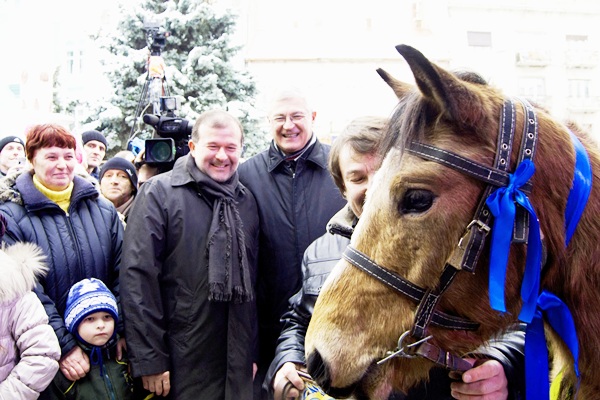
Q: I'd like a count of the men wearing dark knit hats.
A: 3